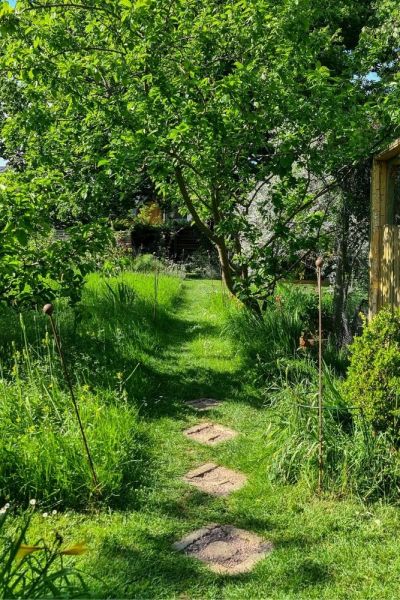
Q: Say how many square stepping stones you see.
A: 4